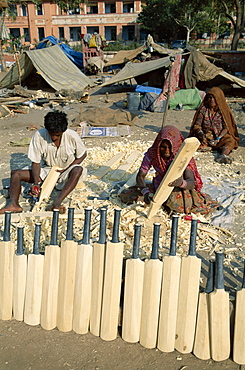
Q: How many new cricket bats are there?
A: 15